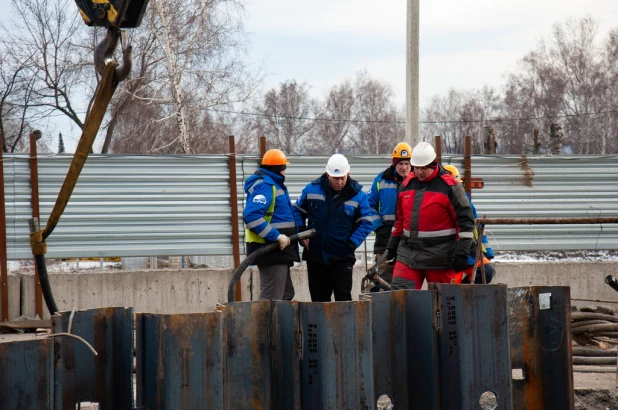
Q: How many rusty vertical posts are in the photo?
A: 6